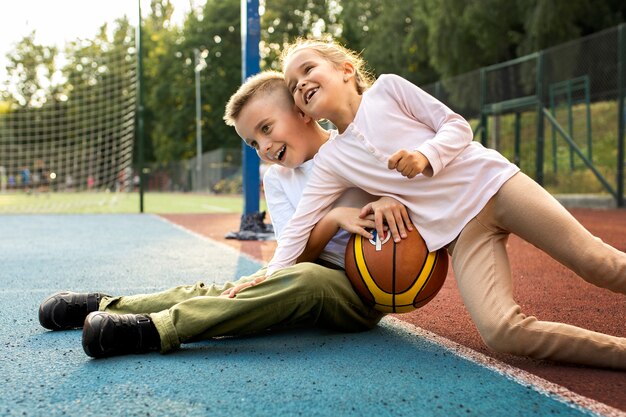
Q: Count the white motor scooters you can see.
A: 0